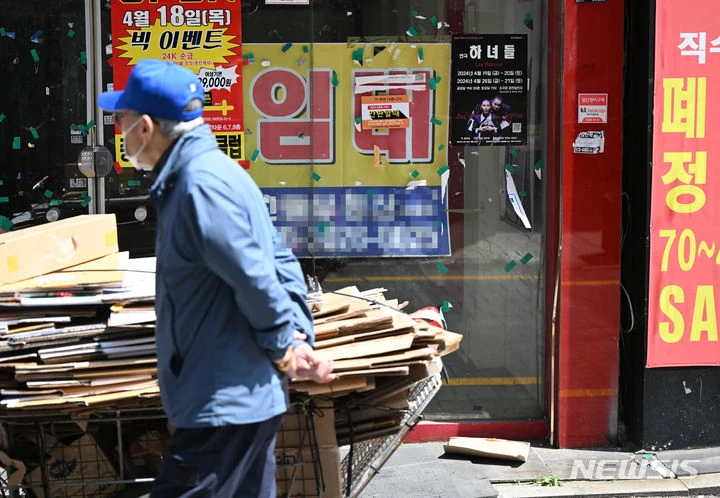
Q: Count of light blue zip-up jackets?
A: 1